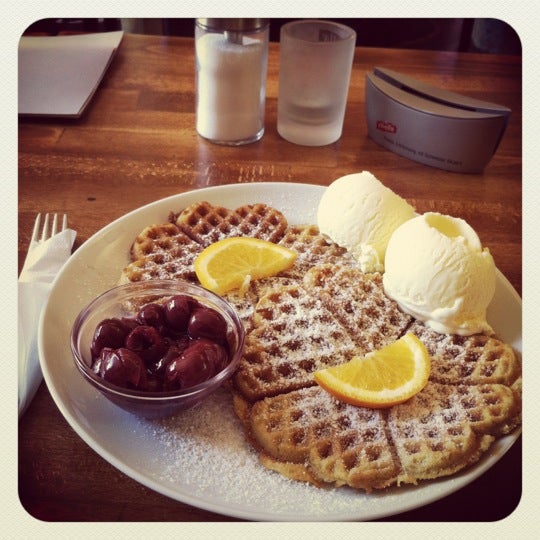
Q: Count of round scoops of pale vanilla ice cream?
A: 2